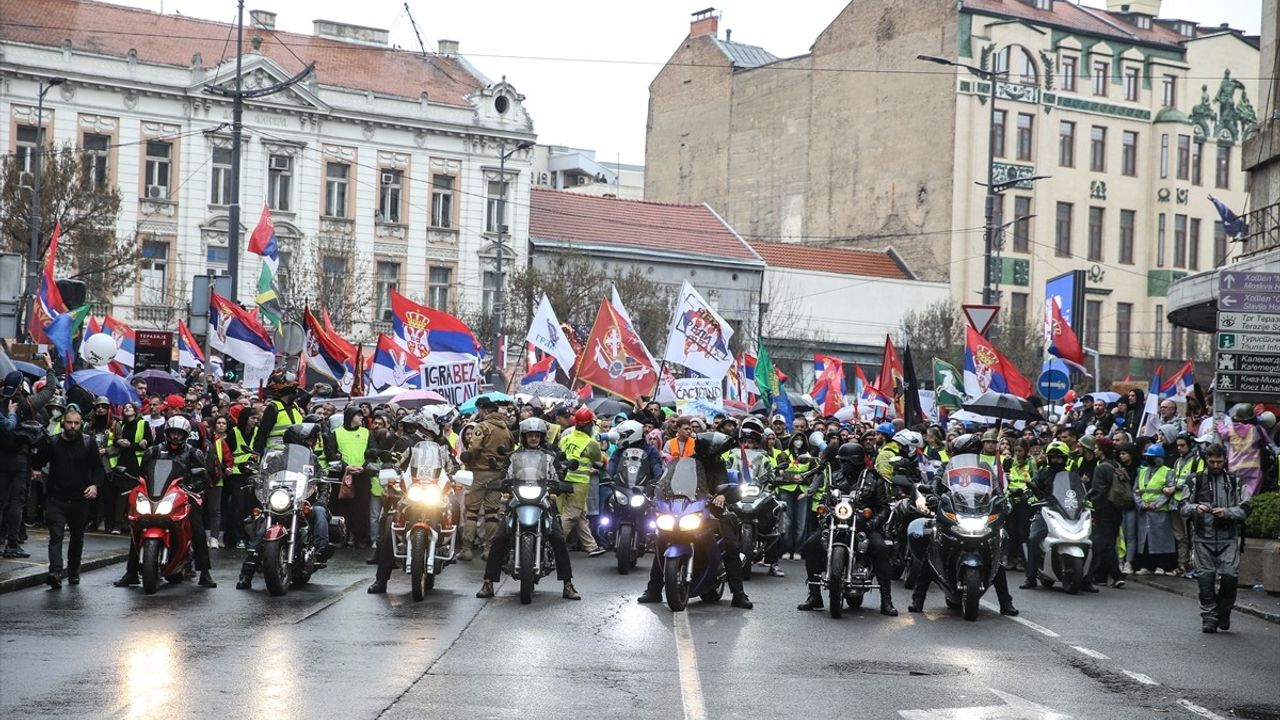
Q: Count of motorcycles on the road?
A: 11